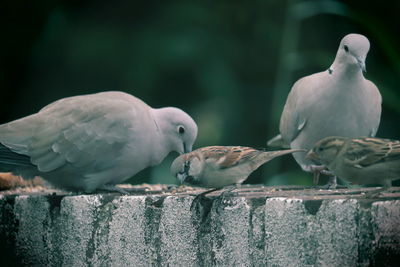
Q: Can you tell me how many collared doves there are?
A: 2